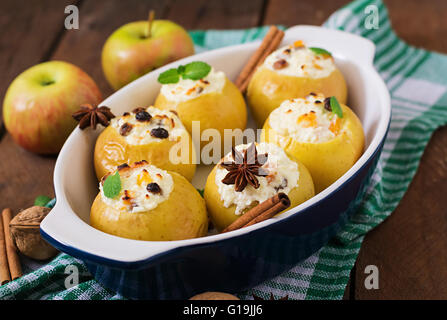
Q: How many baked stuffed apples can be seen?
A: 6